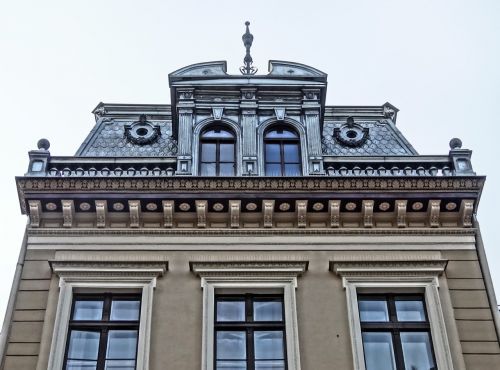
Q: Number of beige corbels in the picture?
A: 14